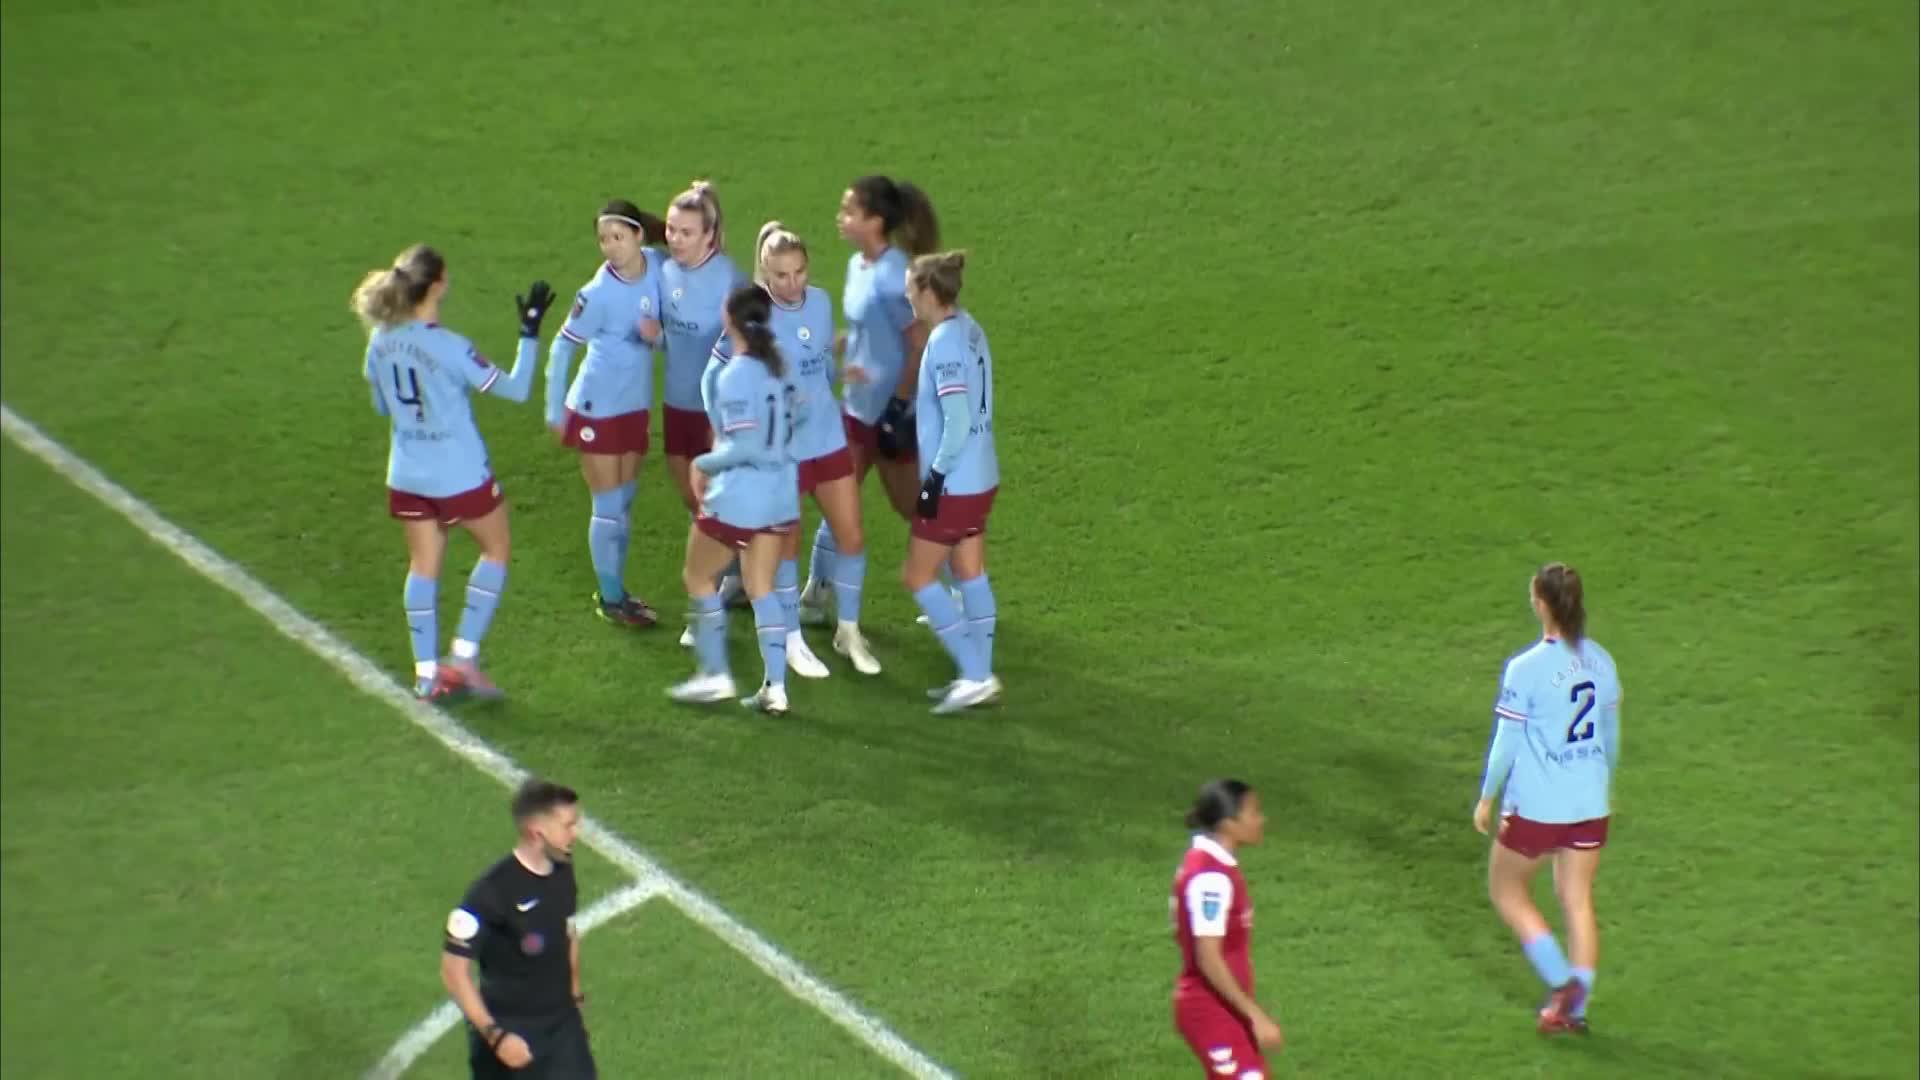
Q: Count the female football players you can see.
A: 9